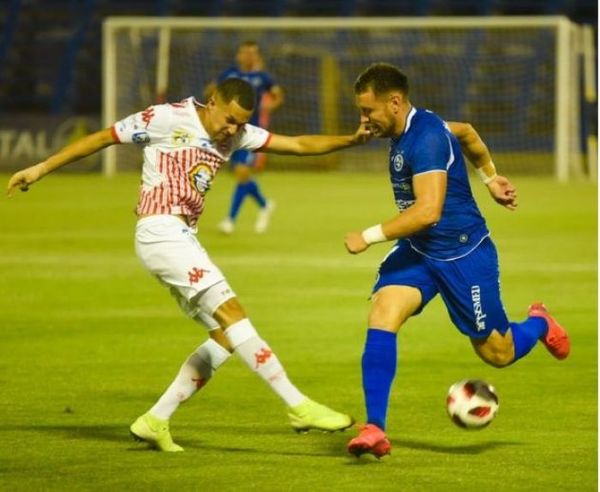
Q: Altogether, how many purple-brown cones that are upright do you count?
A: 0